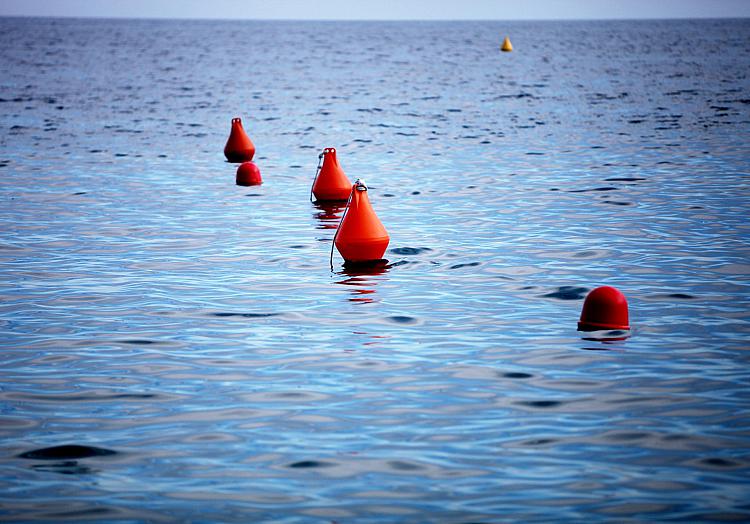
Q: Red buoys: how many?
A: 5